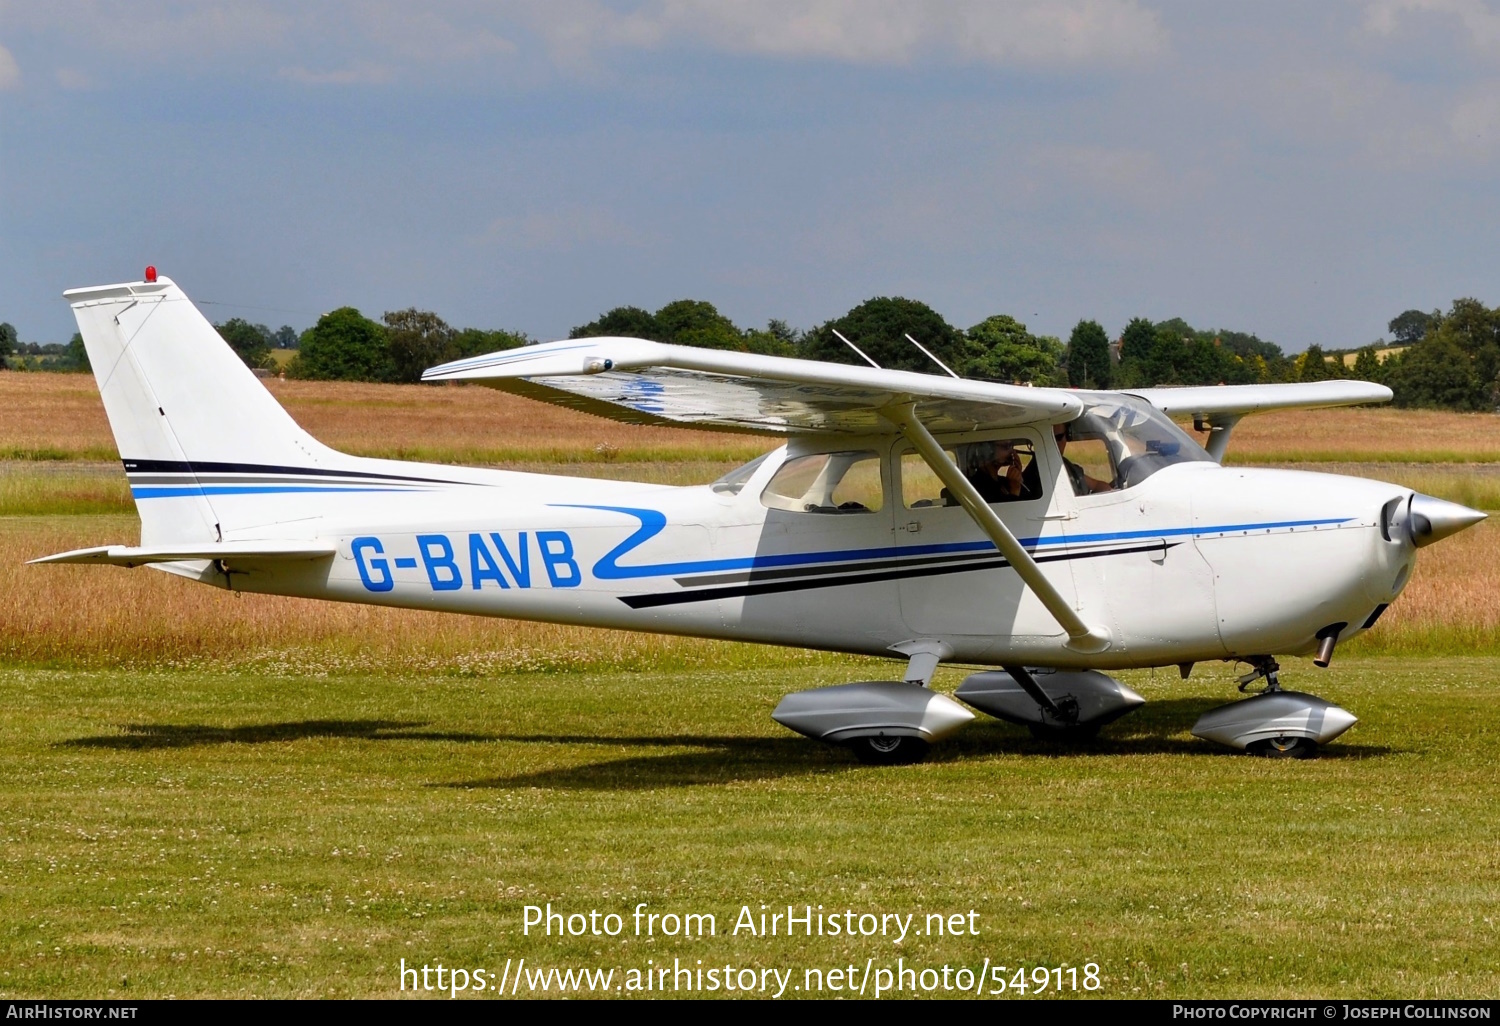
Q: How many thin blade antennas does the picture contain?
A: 2